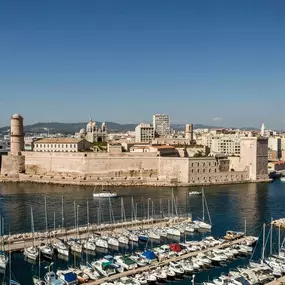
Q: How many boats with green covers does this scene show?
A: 2